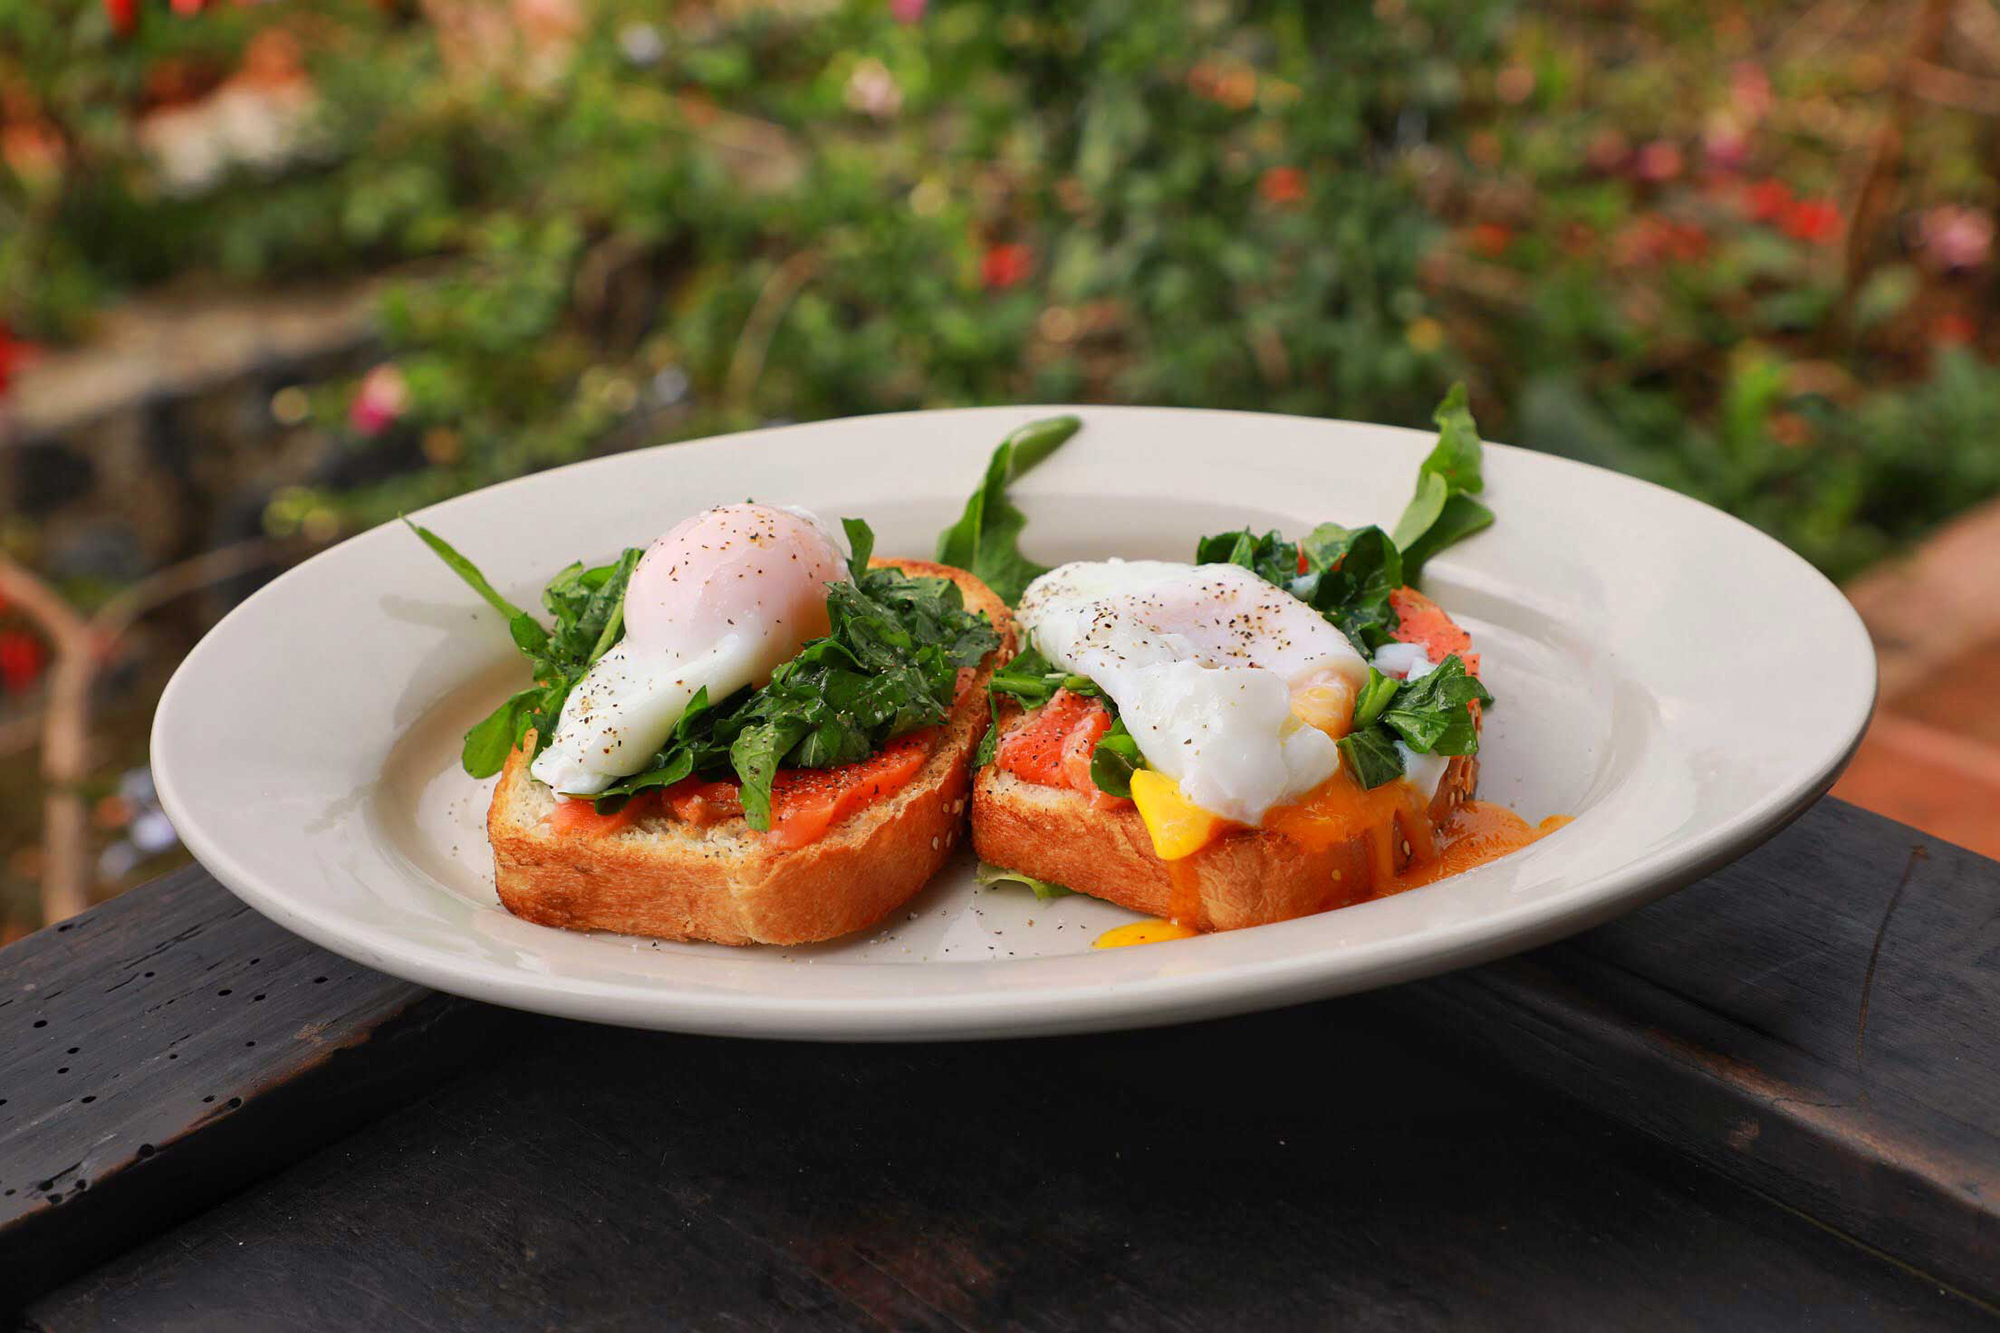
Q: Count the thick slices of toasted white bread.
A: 2